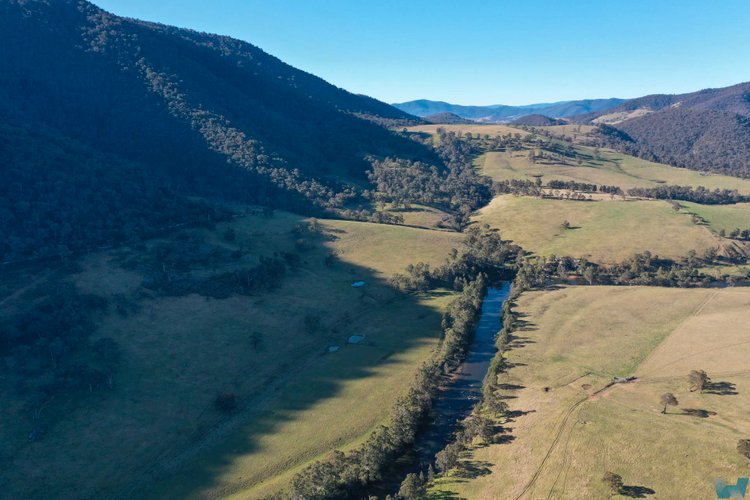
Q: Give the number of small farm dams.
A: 3